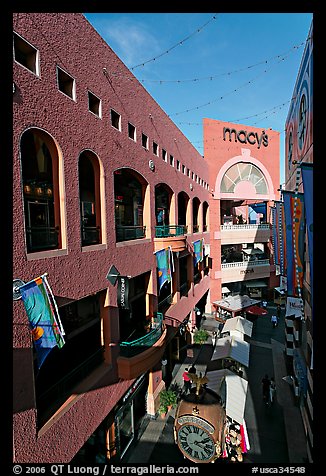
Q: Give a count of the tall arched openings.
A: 7